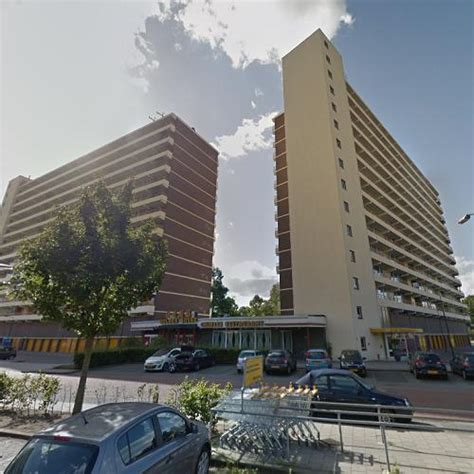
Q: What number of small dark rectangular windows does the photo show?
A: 15